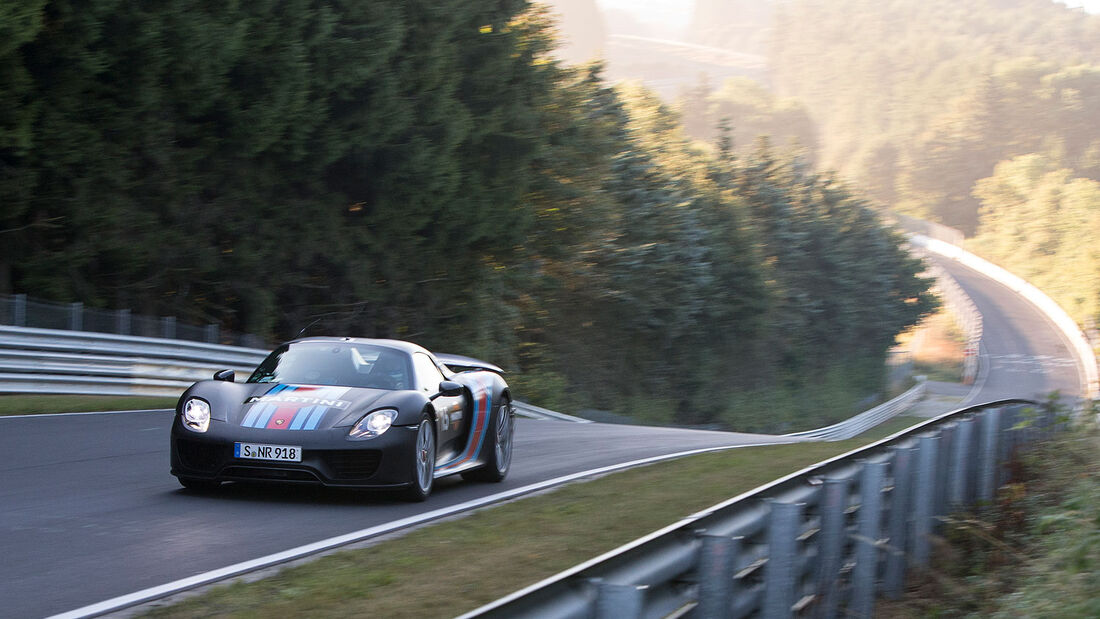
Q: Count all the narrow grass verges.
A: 2